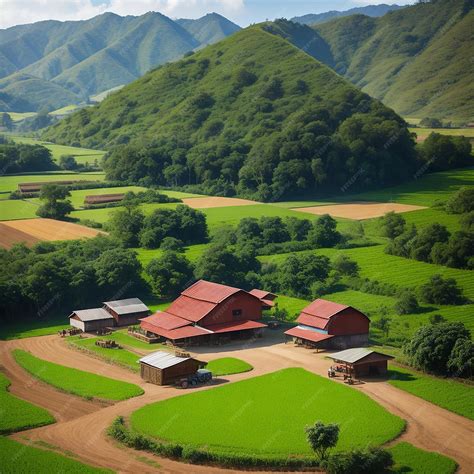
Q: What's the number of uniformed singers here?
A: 0